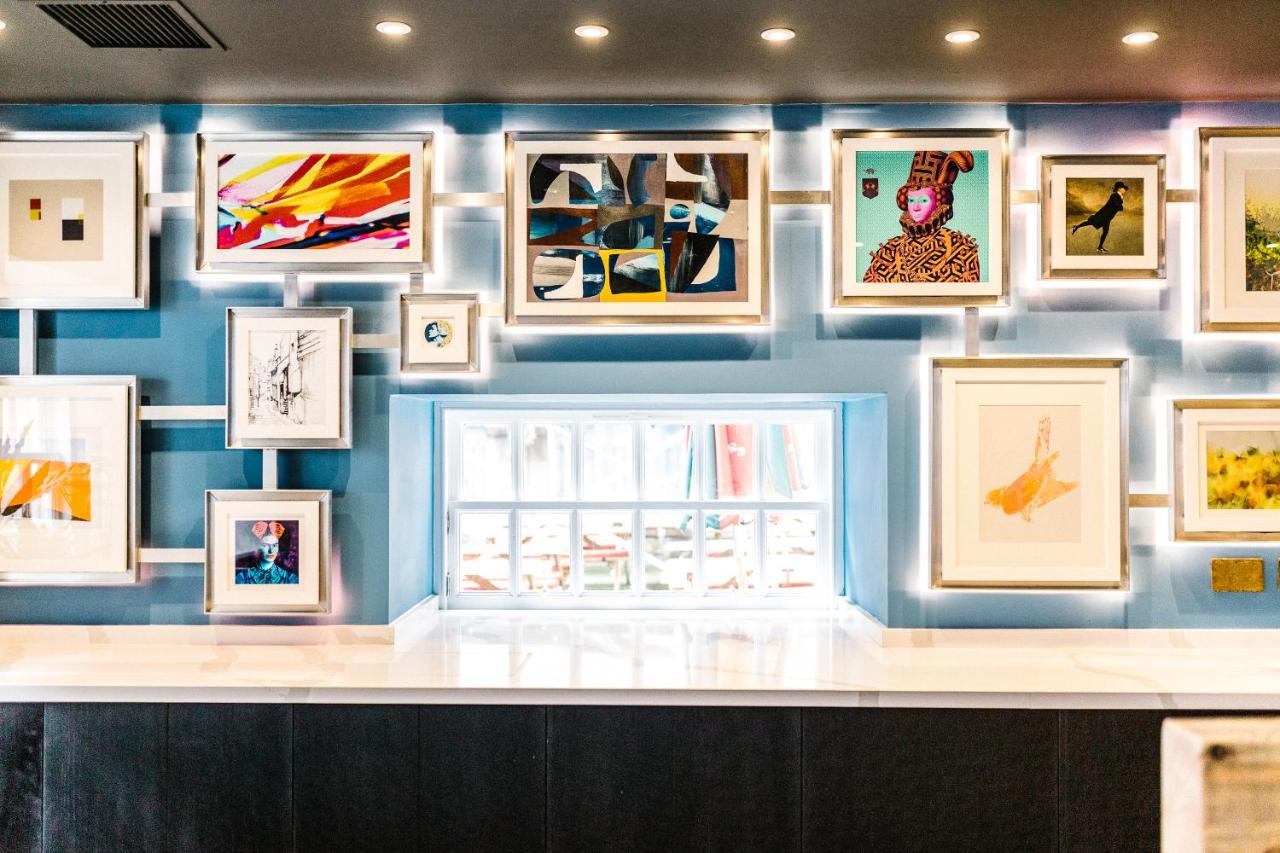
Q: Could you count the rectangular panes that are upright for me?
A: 12